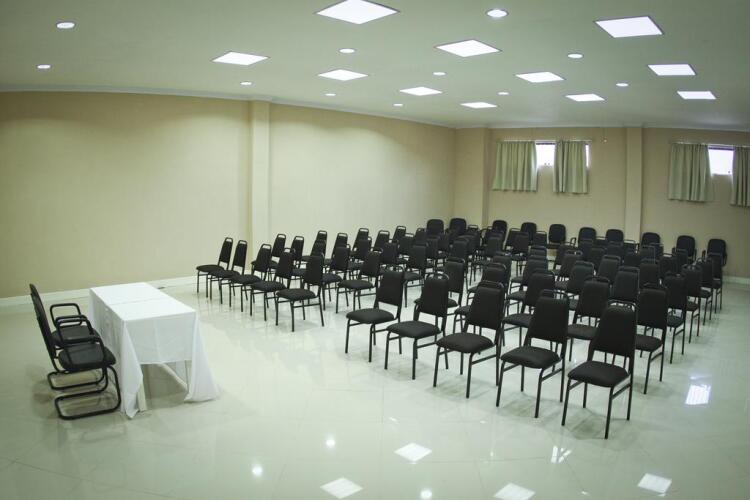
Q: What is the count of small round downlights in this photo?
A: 11